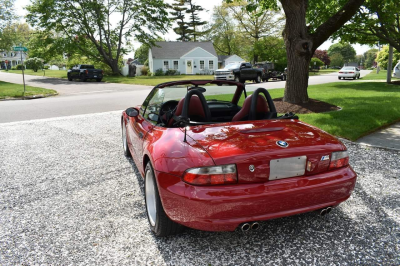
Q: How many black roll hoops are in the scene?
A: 2